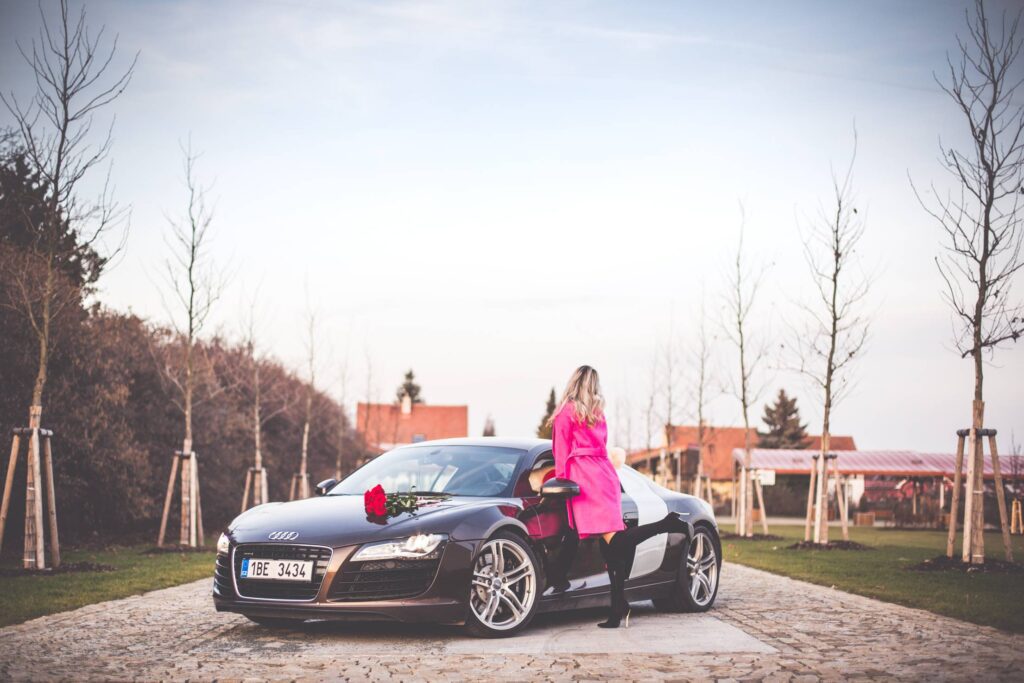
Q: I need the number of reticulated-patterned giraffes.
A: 0